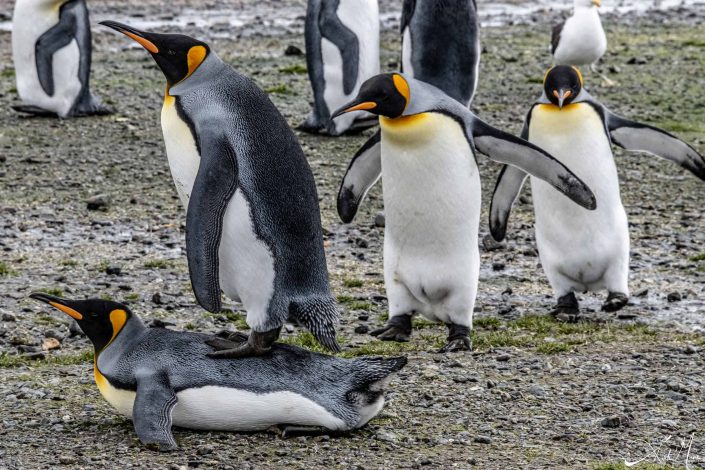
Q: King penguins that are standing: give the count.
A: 6